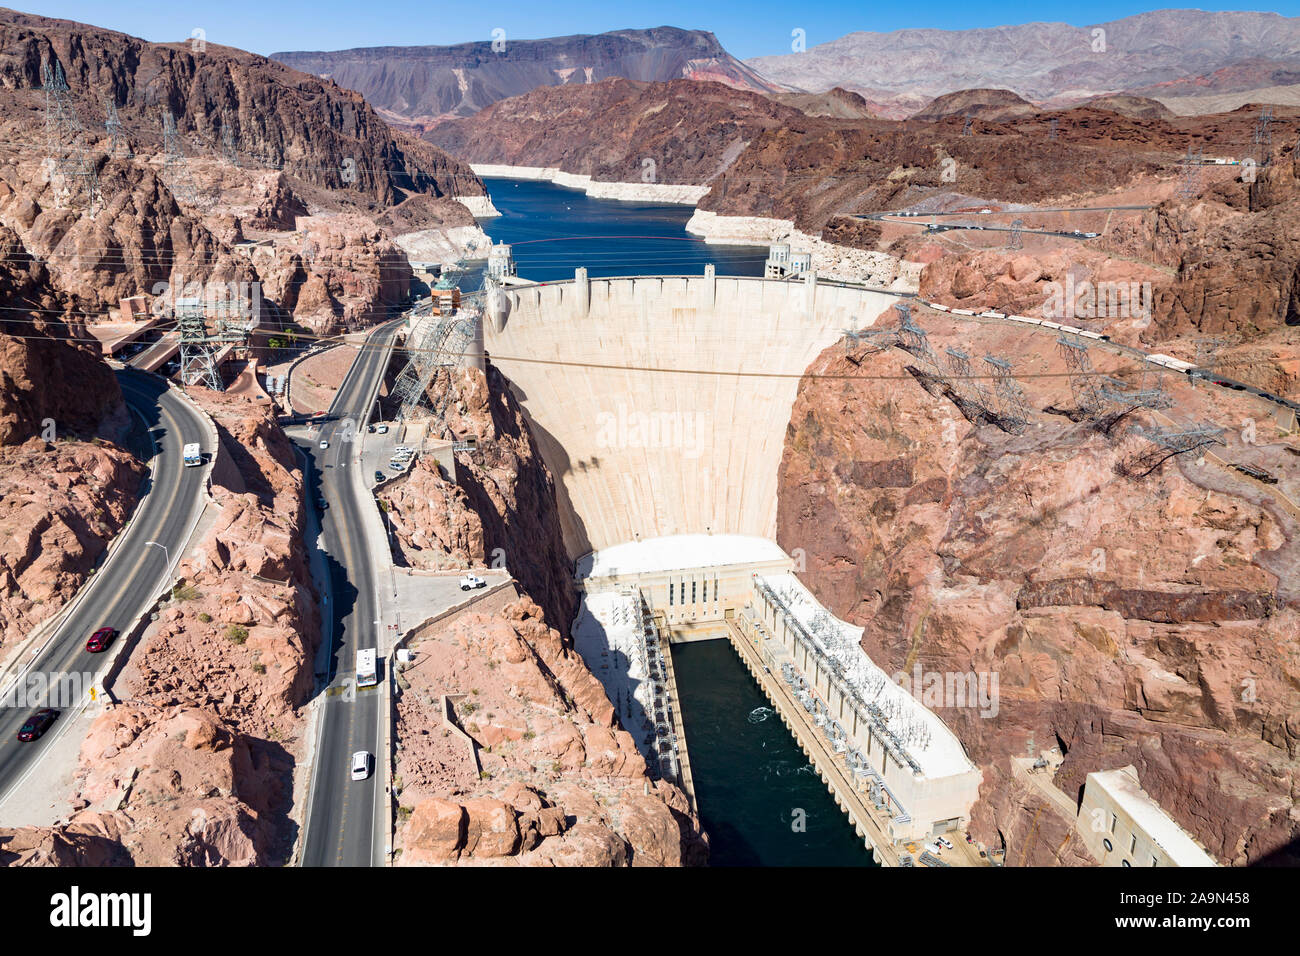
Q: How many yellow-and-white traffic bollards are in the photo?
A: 0